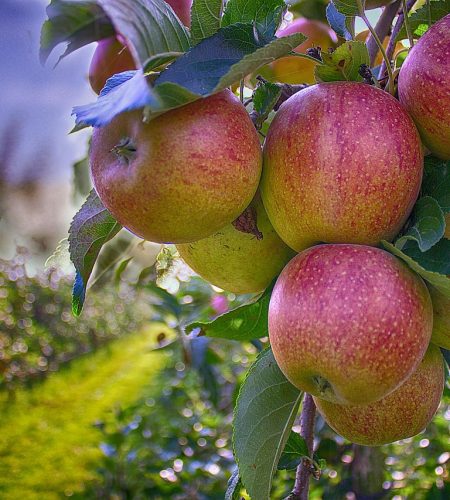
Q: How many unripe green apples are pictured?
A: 1